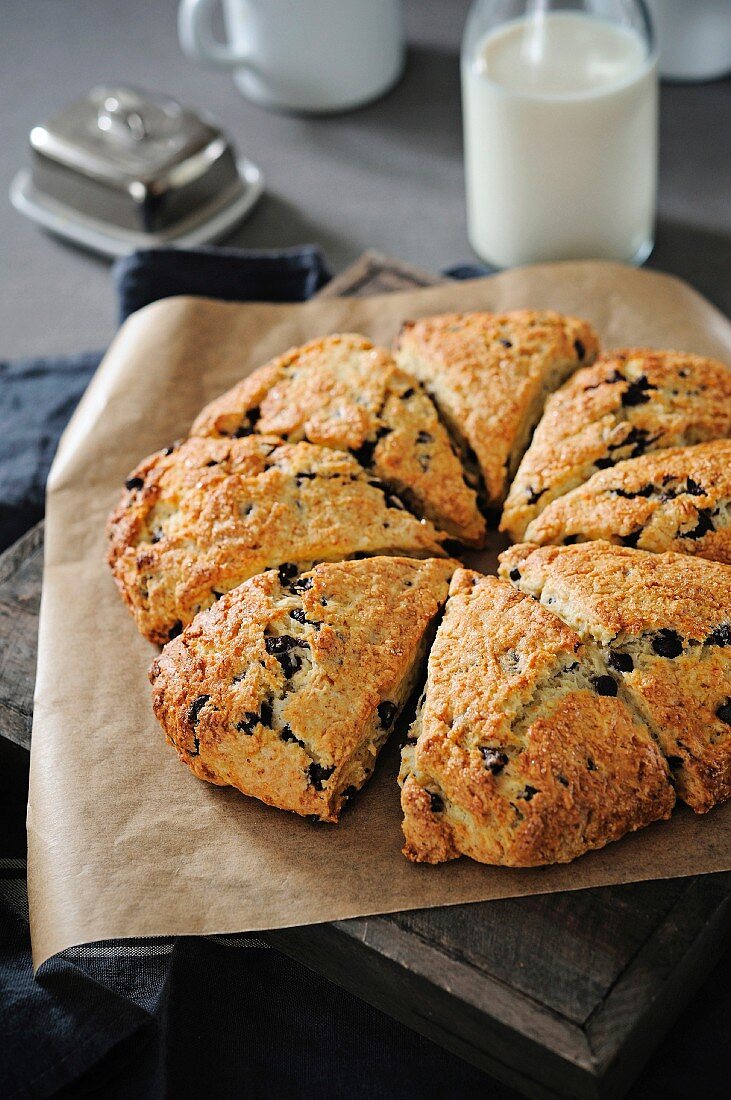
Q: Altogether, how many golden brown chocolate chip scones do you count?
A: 8